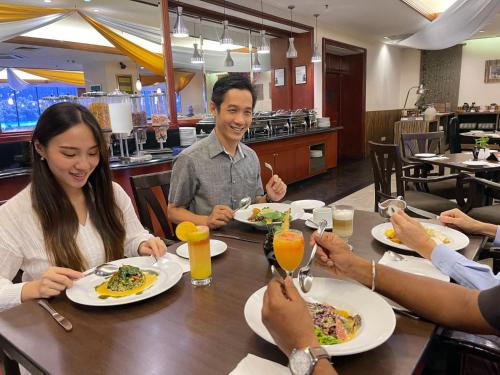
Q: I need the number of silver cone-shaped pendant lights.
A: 8